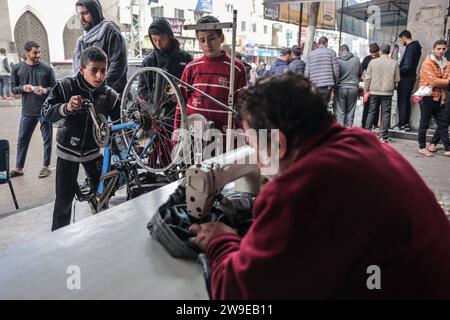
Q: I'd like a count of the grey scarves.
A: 1